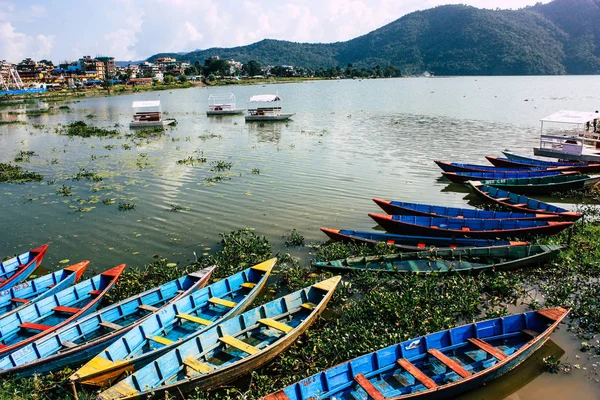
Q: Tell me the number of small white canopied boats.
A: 4